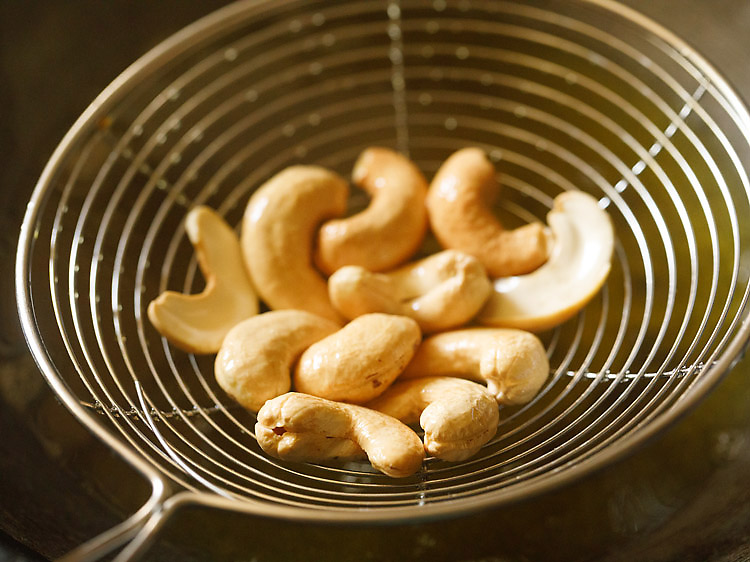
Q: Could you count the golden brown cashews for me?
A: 11